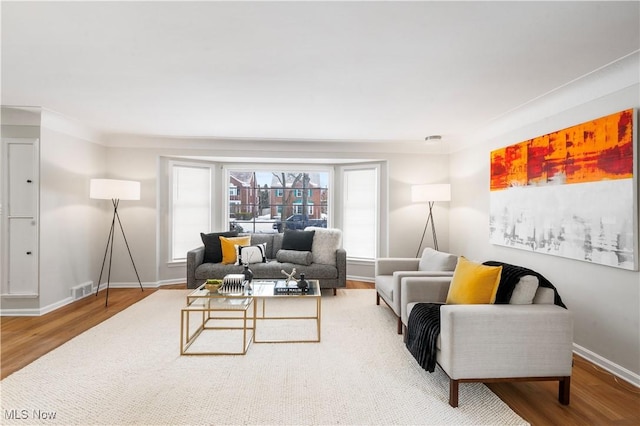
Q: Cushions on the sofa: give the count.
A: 6